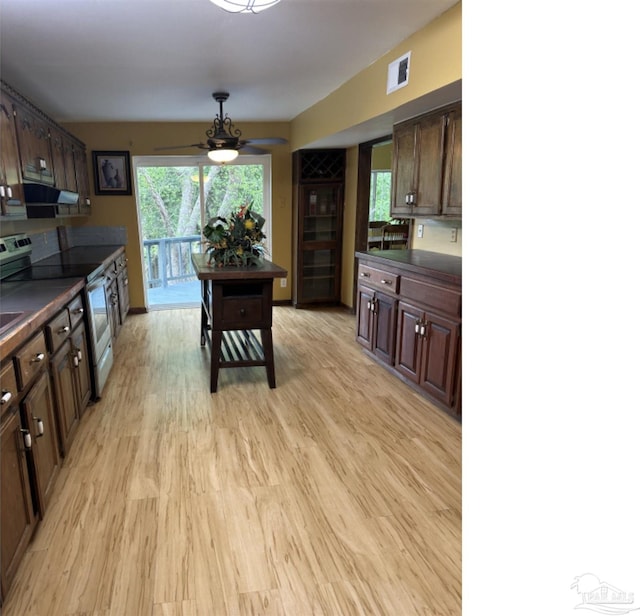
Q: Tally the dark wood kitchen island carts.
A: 1